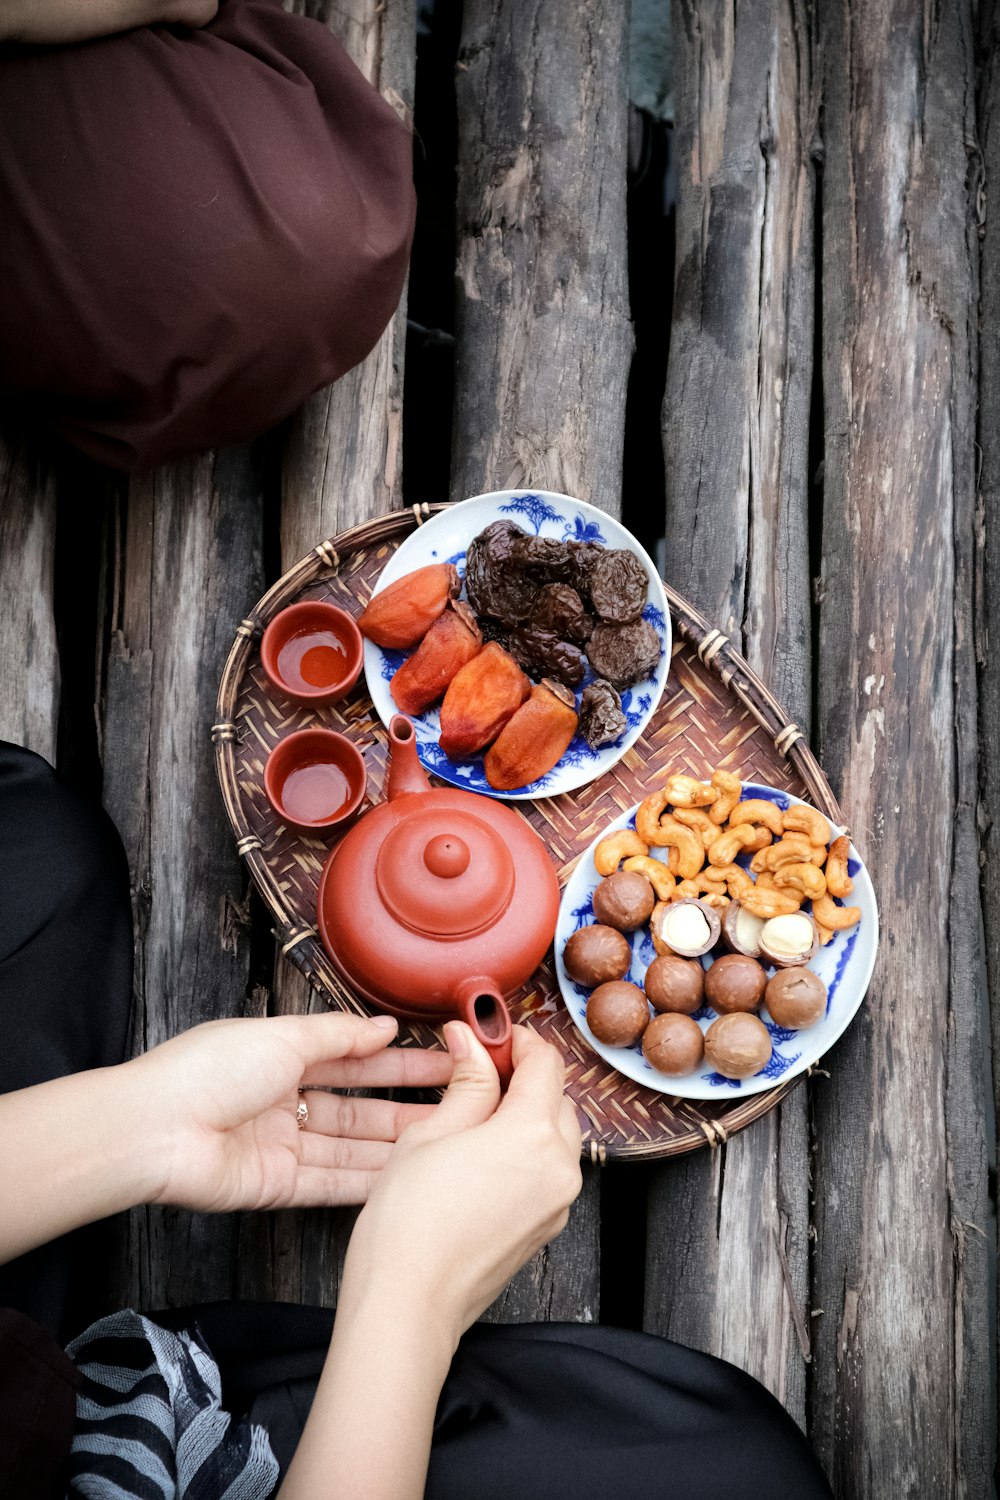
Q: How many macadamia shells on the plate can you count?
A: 11